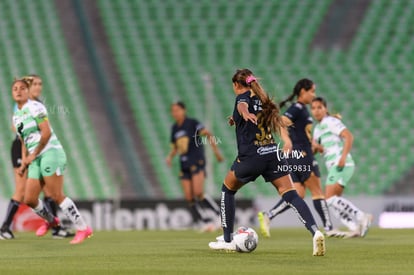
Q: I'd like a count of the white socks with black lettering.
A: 4